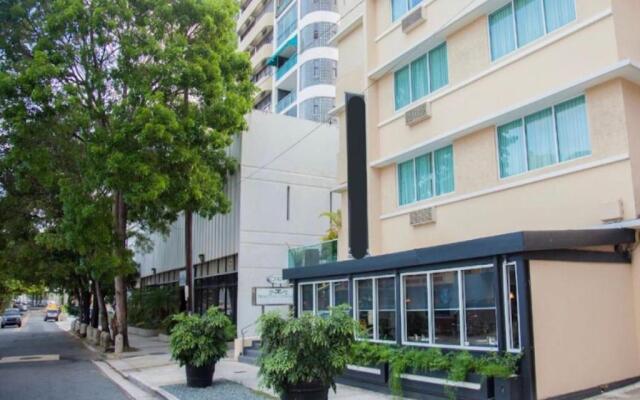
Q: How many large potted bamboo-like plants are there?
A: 2